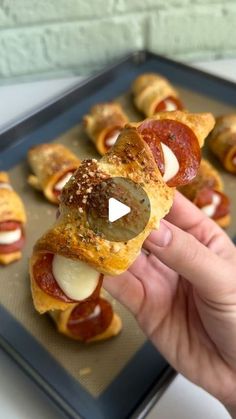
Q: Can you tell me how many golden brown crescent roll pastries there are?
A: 8